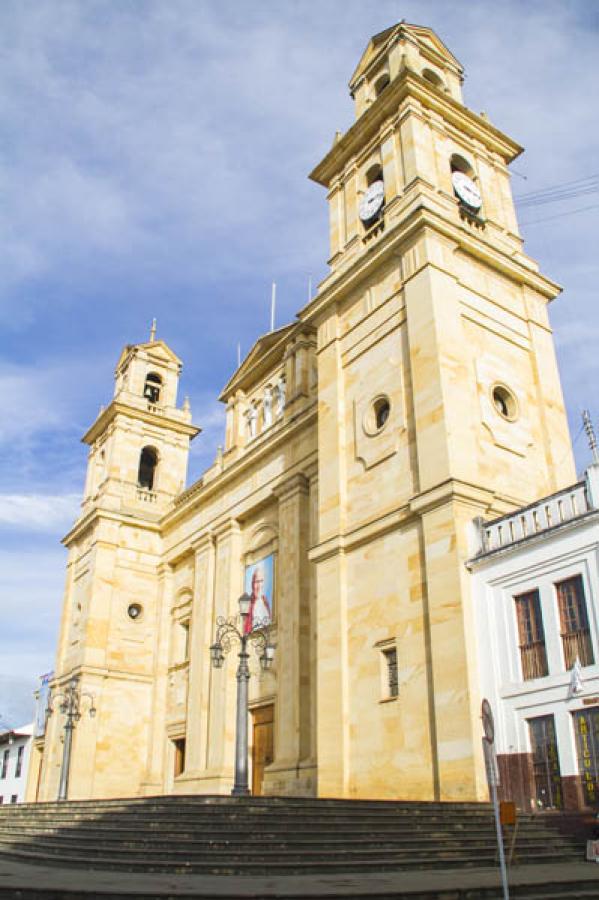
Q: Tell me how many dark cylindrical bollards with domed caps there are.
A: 0